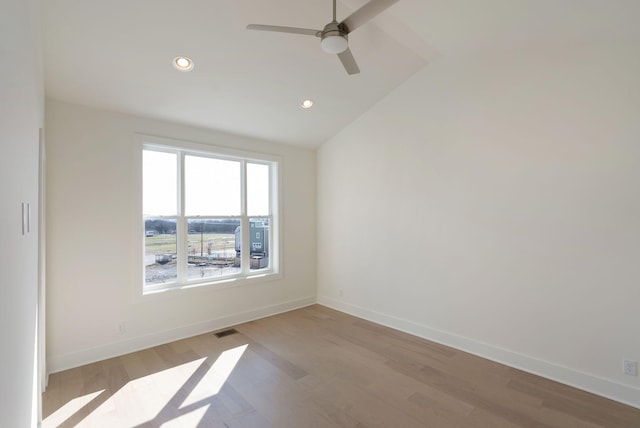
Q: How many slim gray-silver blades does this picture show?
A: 3